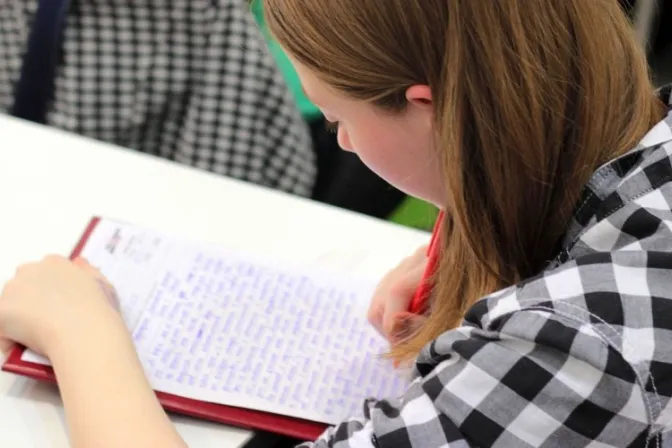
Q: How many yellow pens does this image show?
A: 0